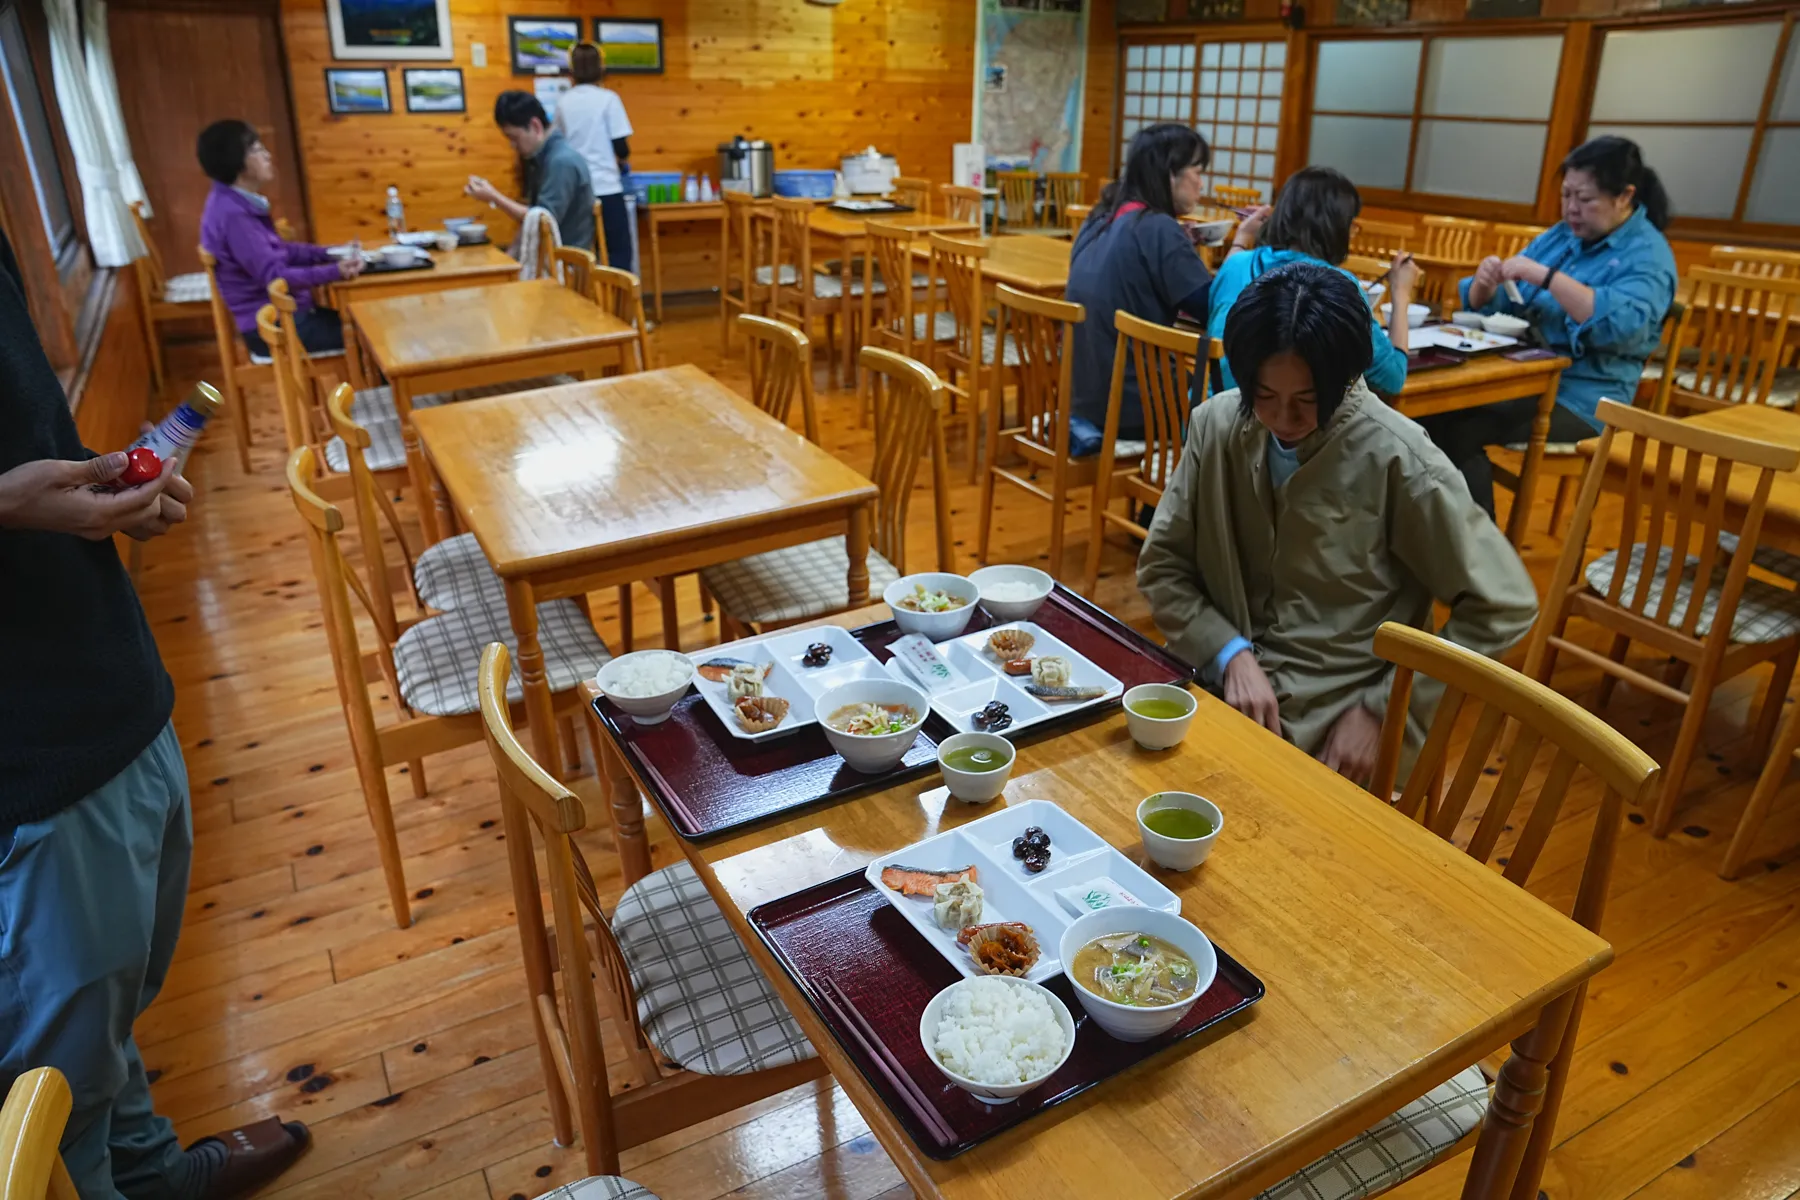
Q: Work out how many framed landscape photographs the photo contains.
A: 5